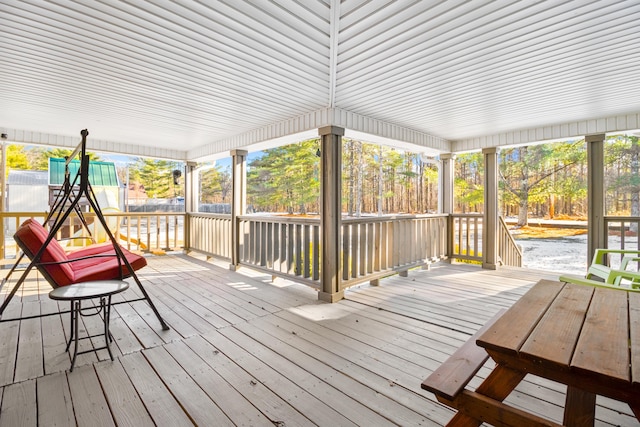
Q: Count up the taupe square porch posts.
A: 6